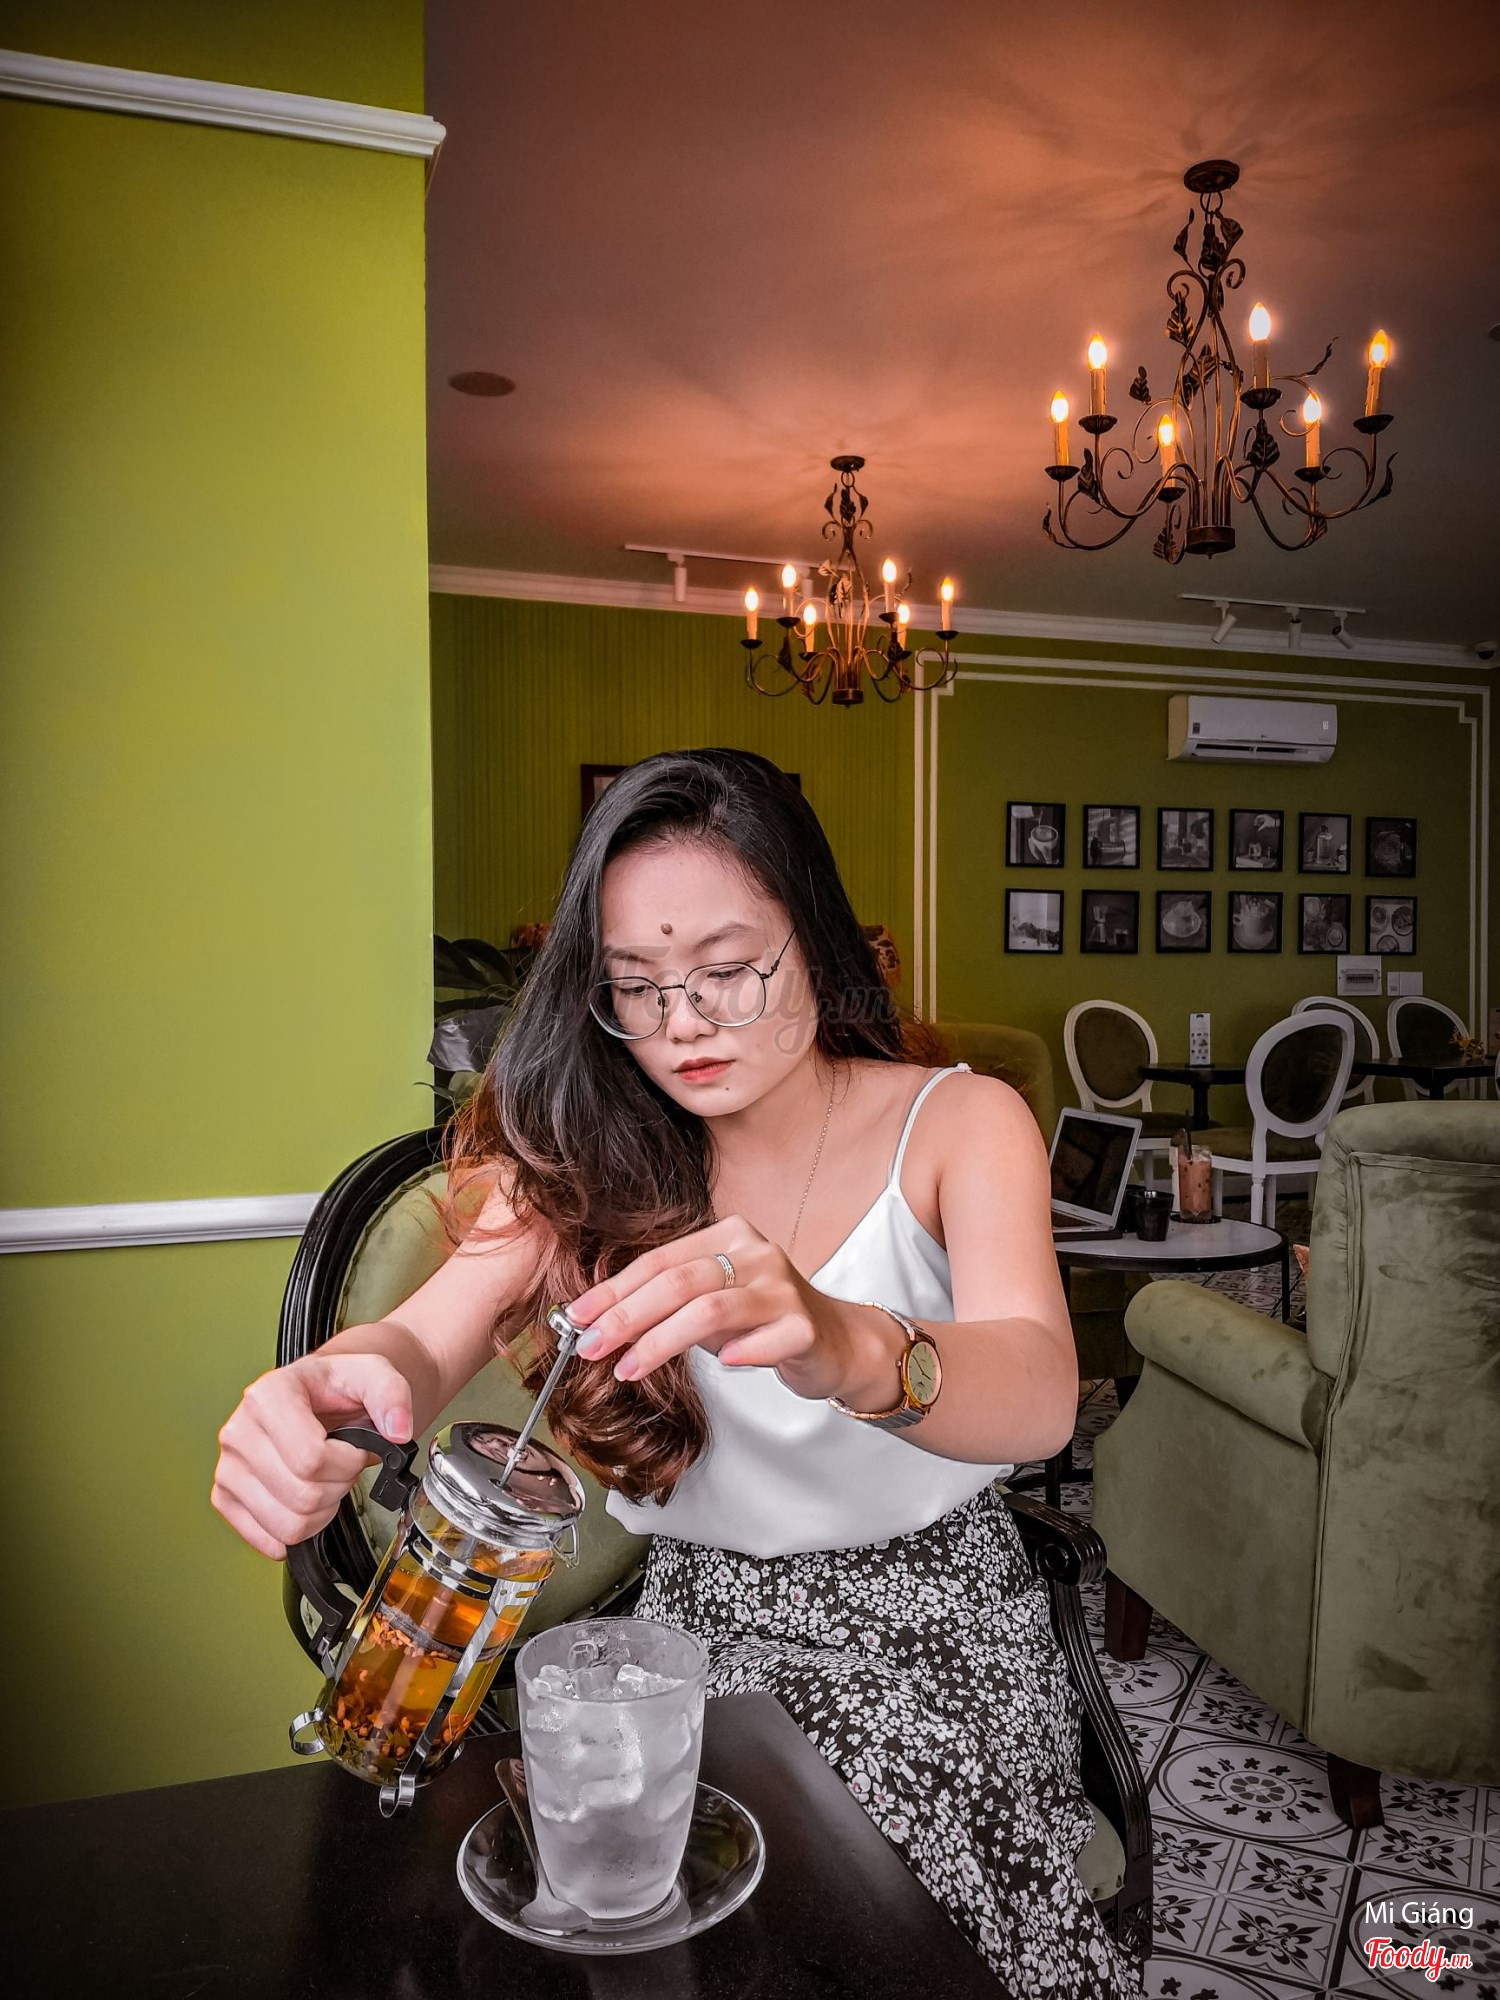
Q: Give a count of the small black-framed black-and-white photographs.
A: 12